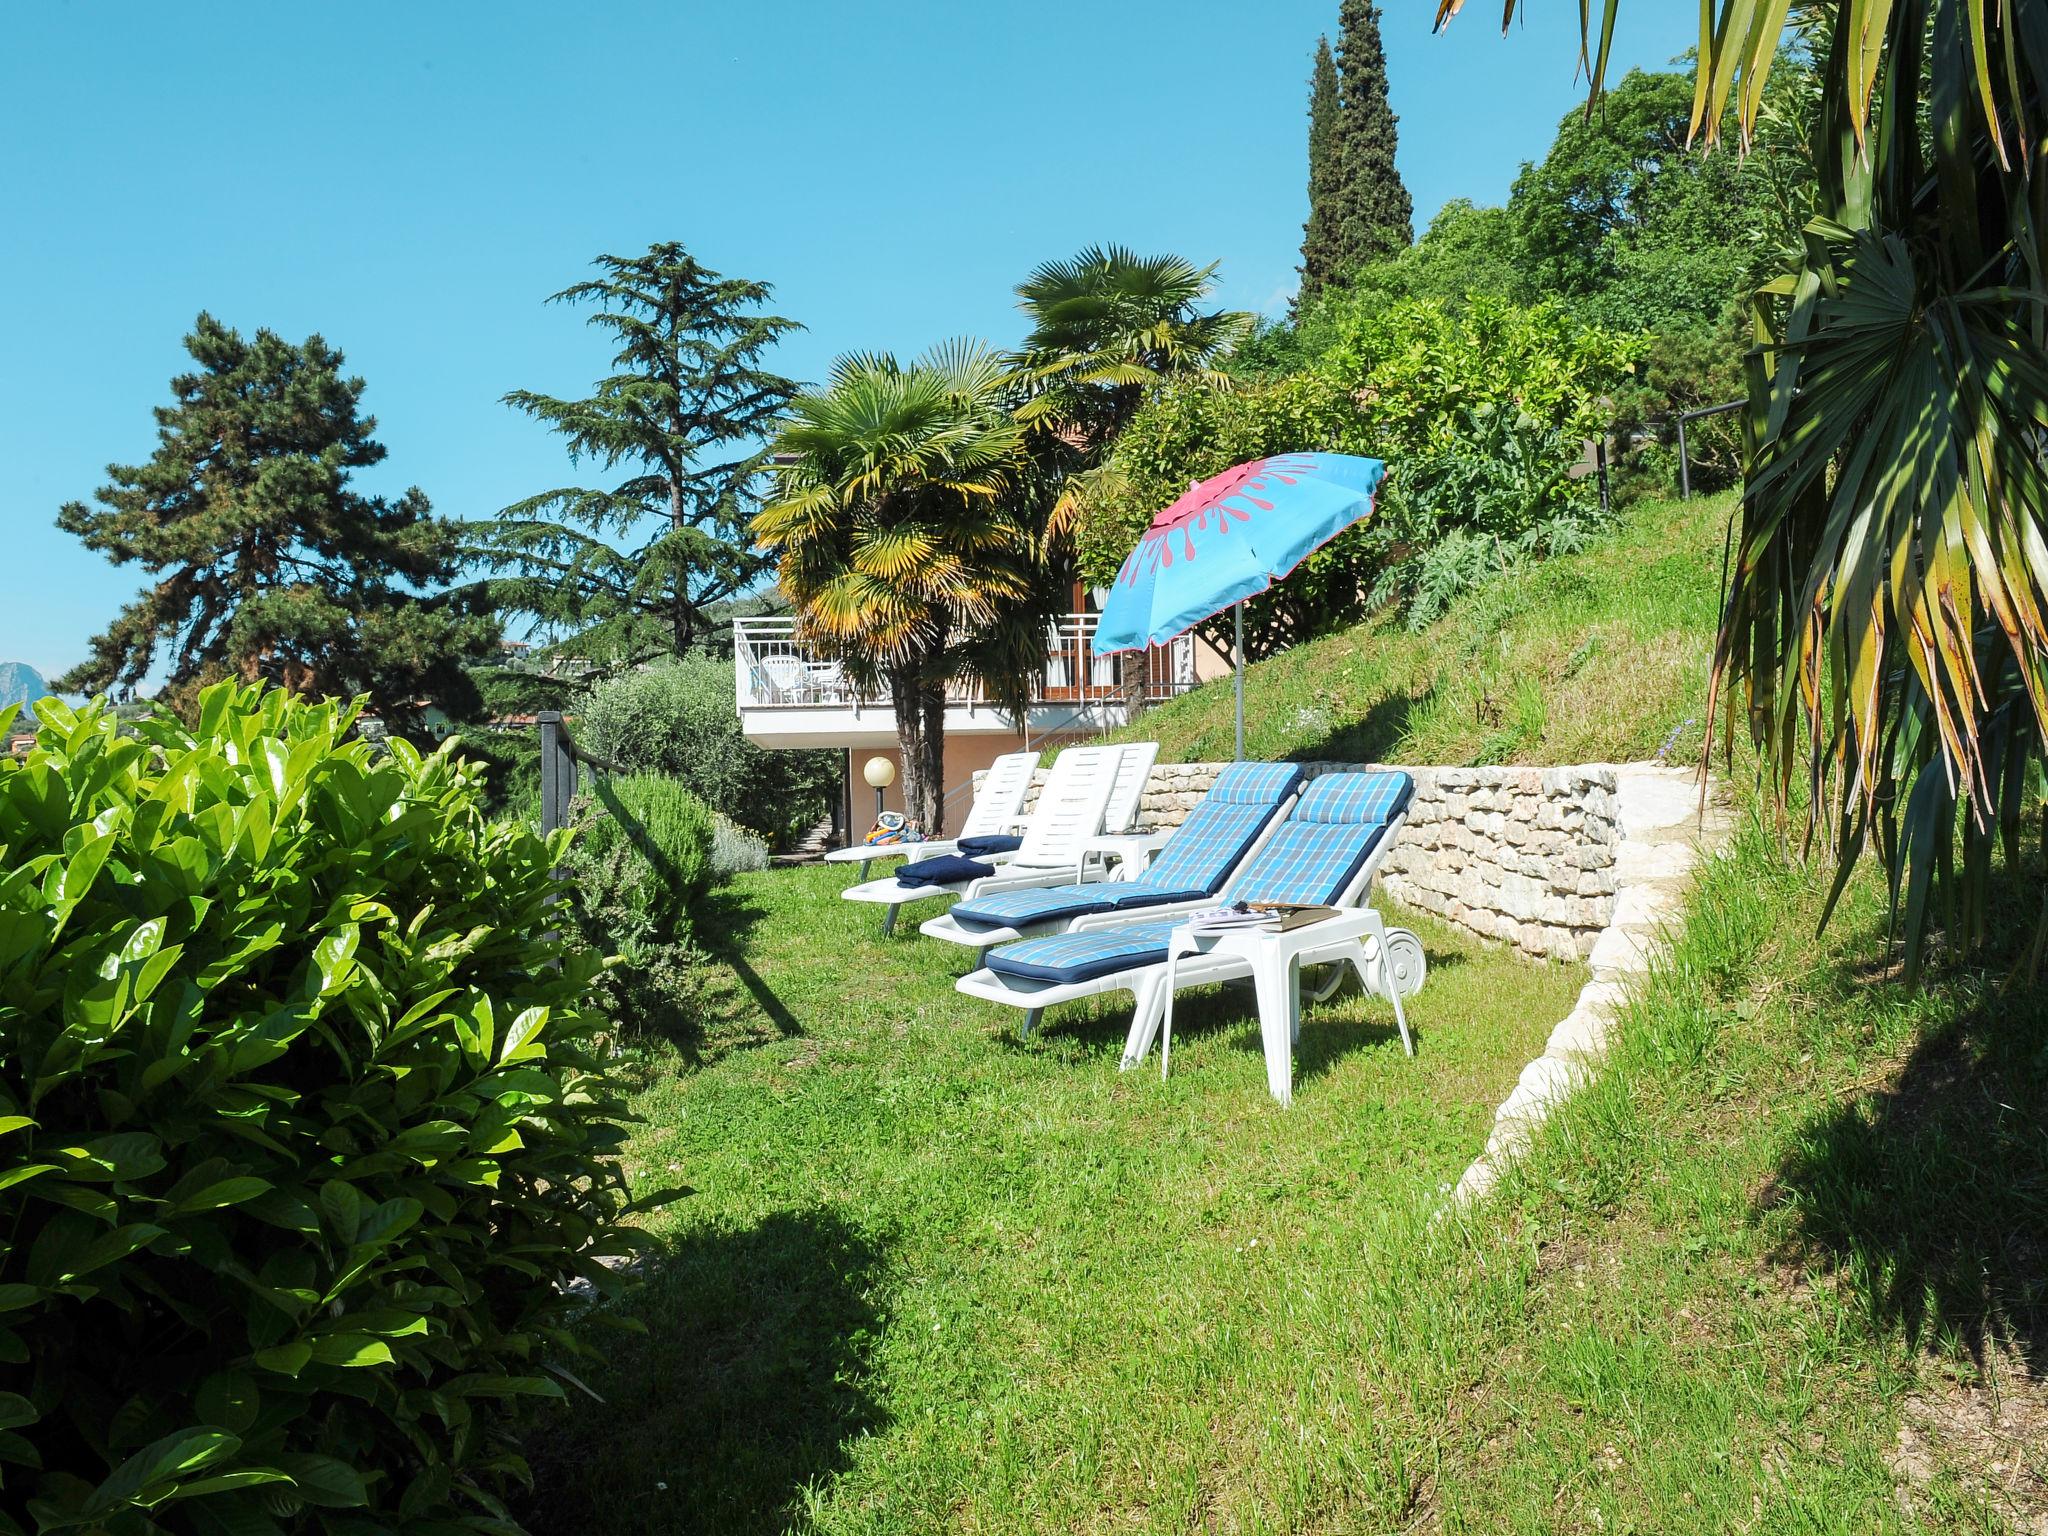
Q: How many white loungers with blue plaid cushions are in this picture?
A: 2